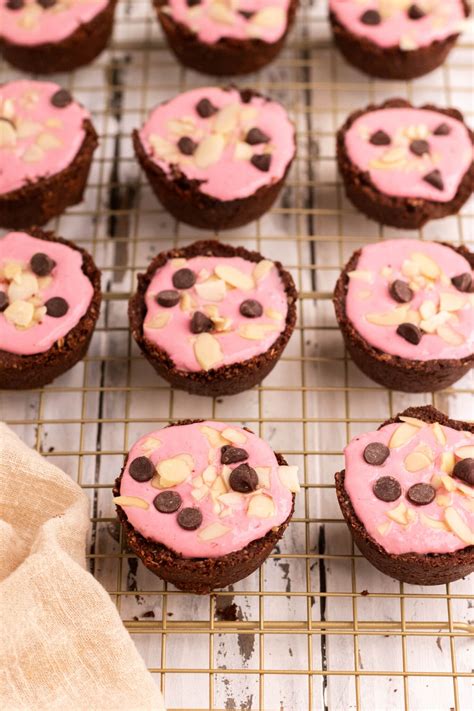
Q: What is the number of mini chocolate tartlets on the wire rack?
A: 11